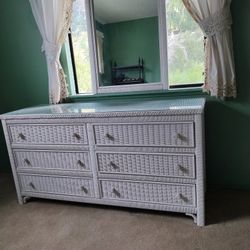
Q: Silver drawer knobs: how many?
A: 12